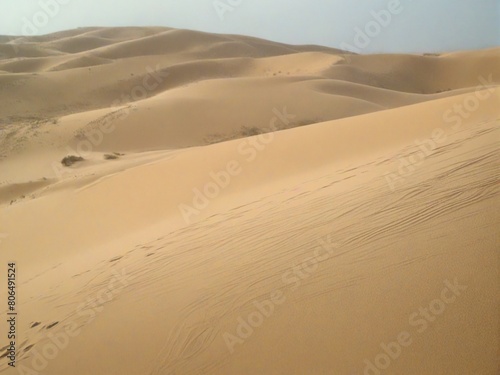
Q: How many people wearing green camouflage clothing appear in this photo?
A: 0